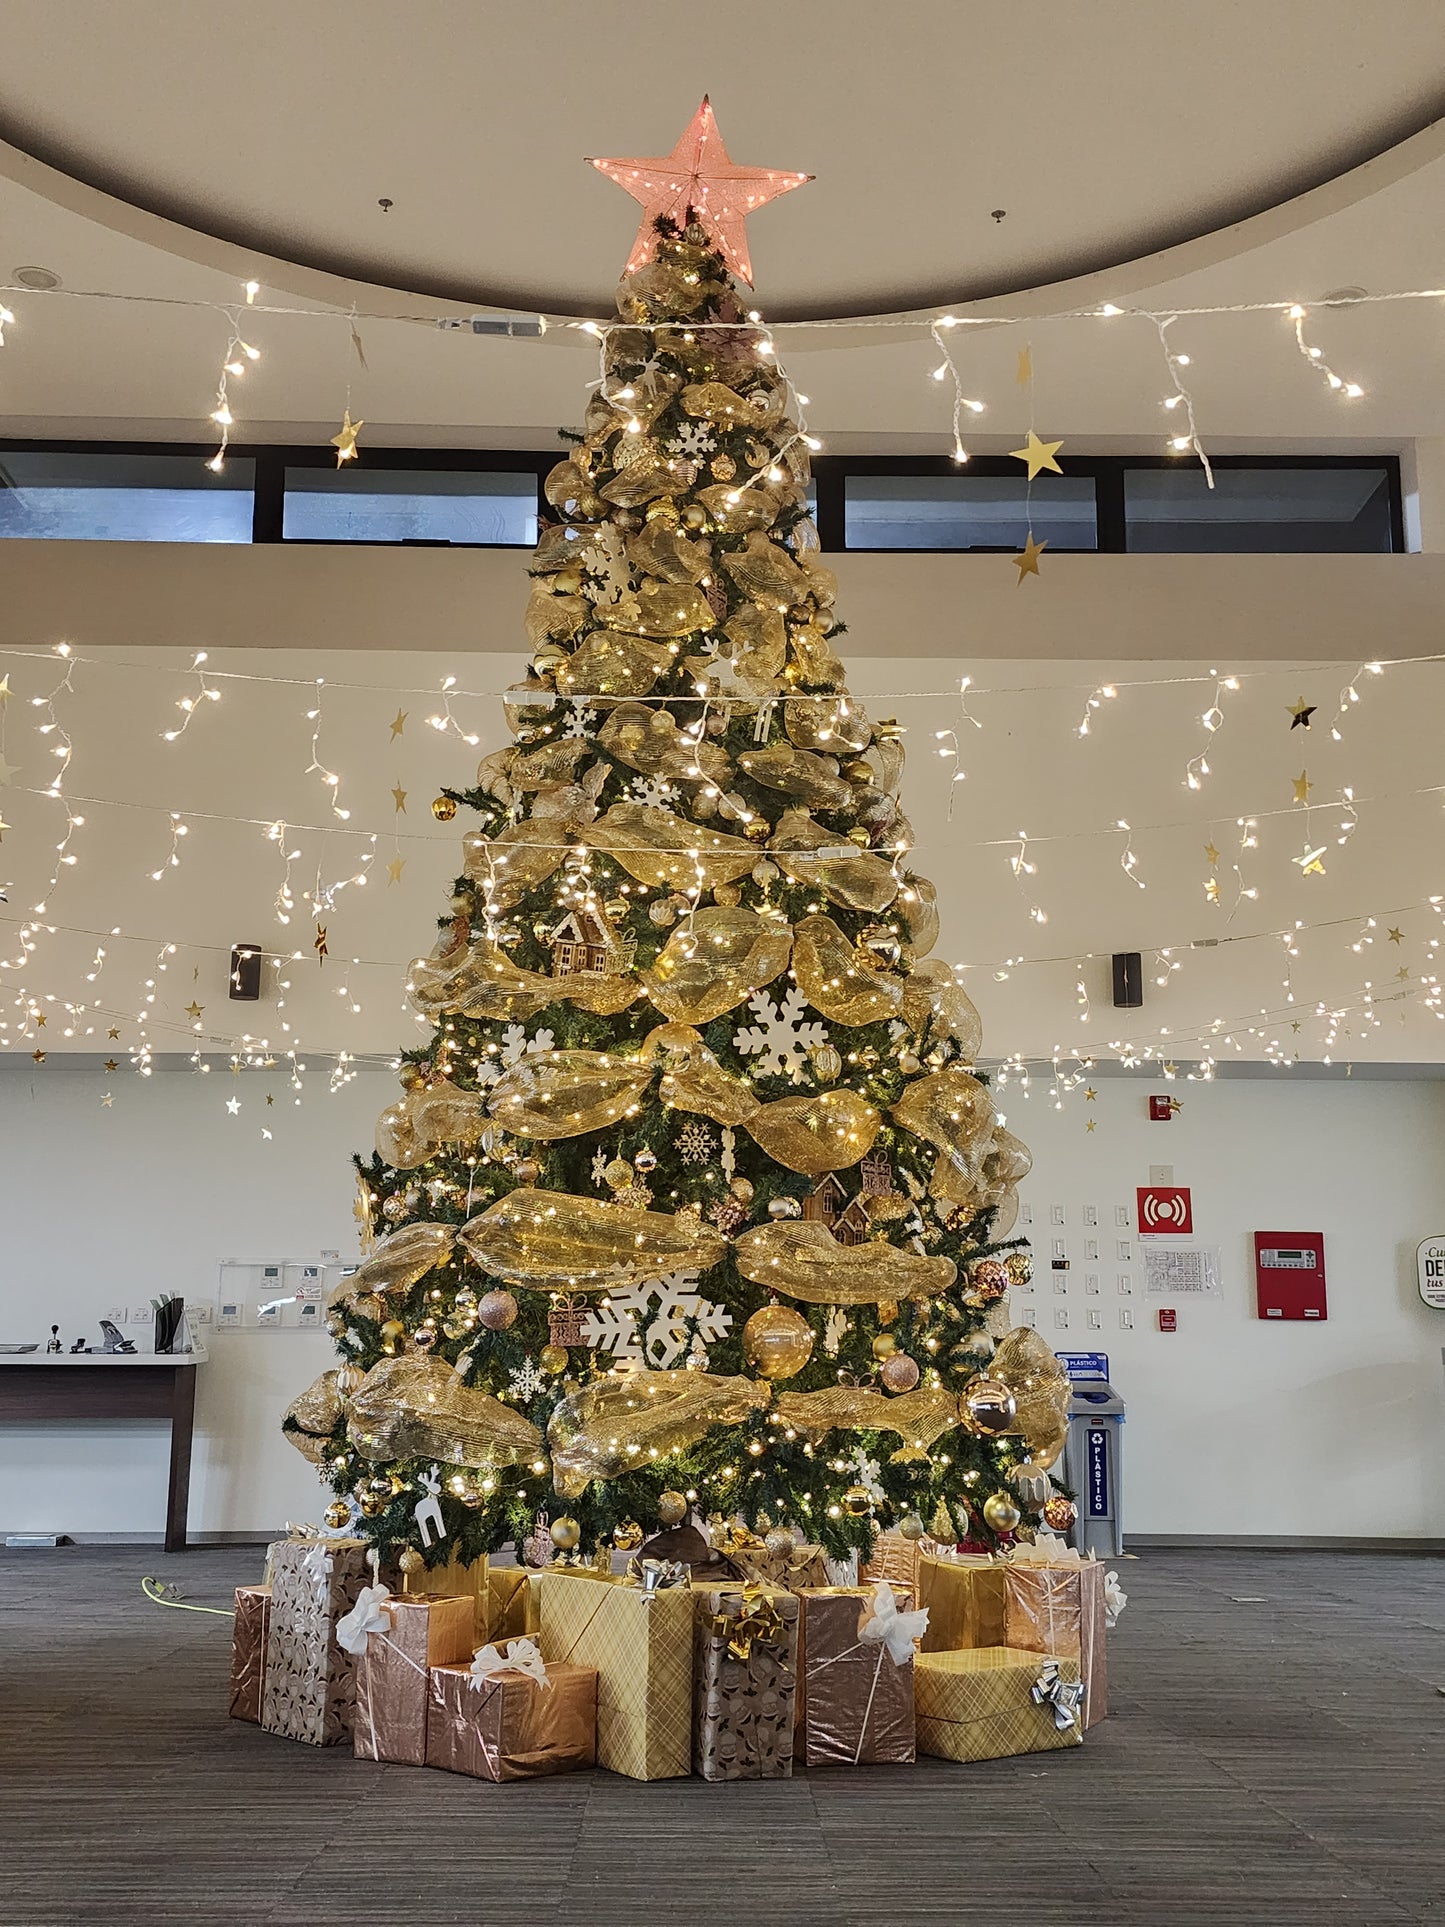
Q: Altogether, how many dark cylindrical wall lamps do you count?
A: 2